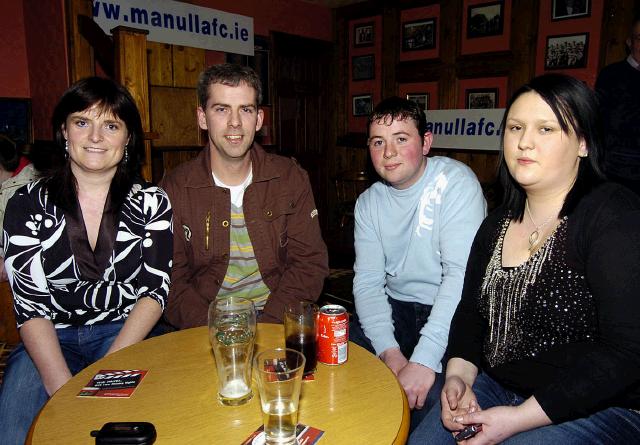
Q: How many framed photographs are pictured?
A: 9